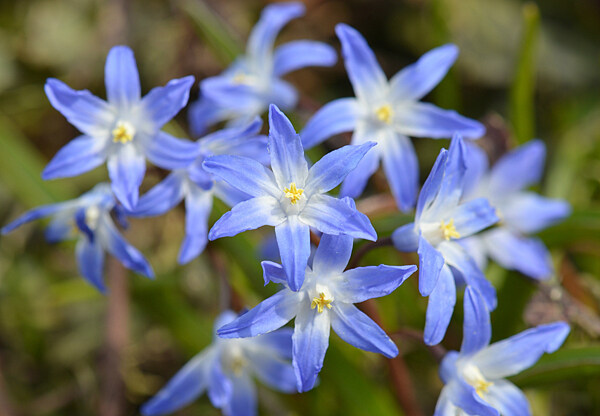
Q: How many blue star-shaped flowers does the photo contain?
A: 11